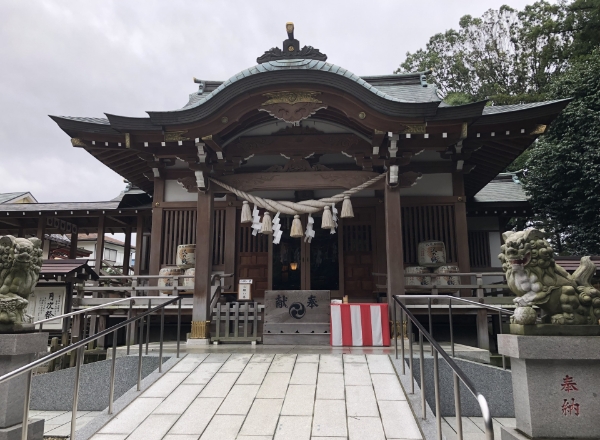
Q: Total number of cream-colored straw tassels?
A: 5